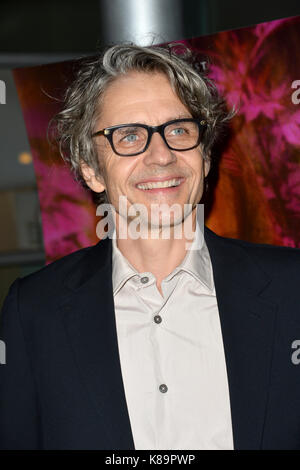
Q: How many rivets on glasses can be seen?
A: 2